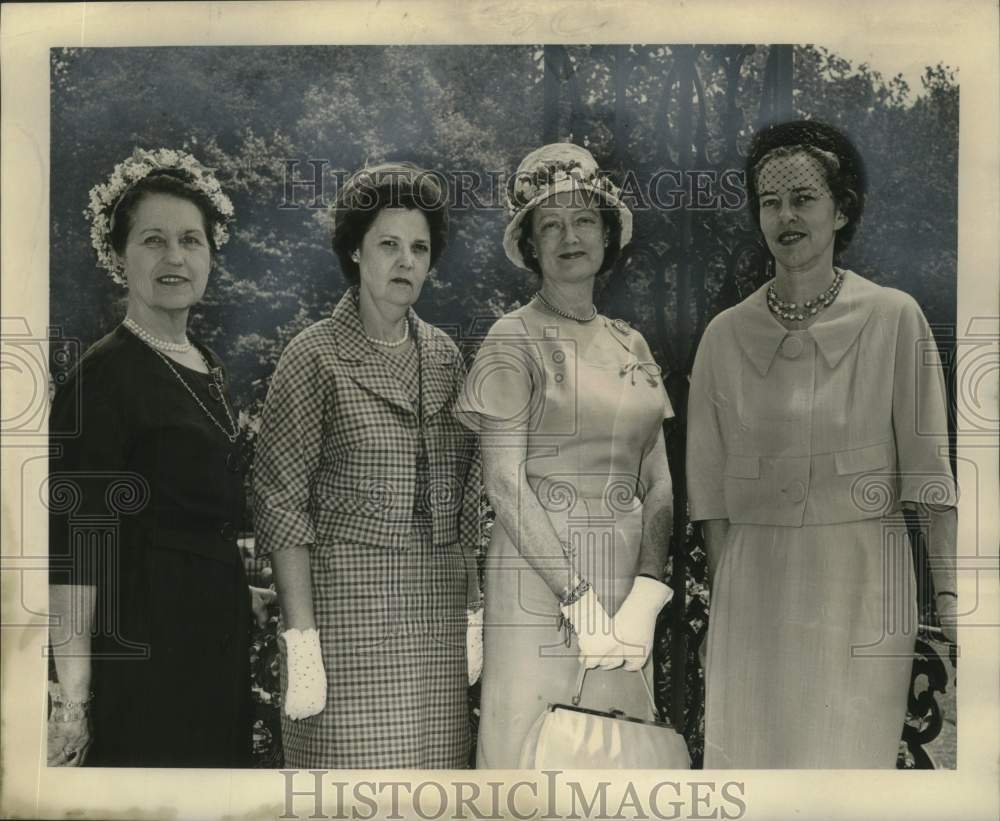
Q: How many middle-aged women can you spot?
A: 4